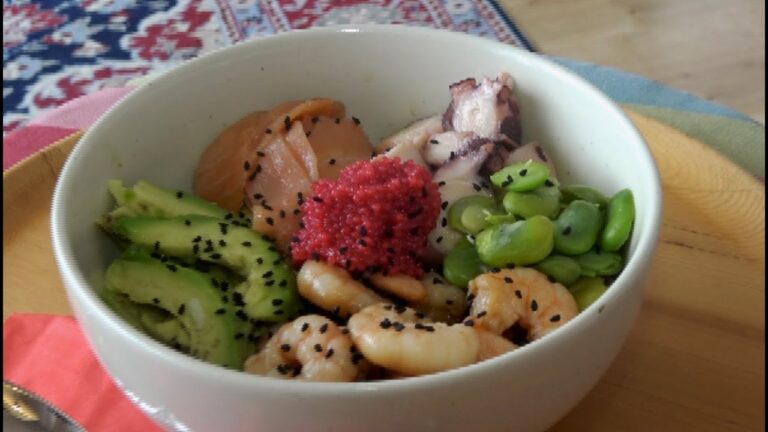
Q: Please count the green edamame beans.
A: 11